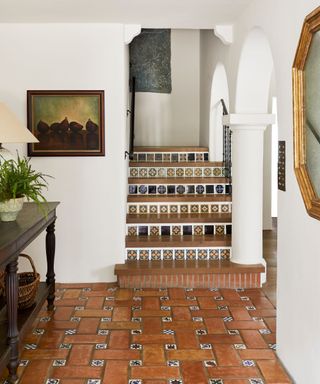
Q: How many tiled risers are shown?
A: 6